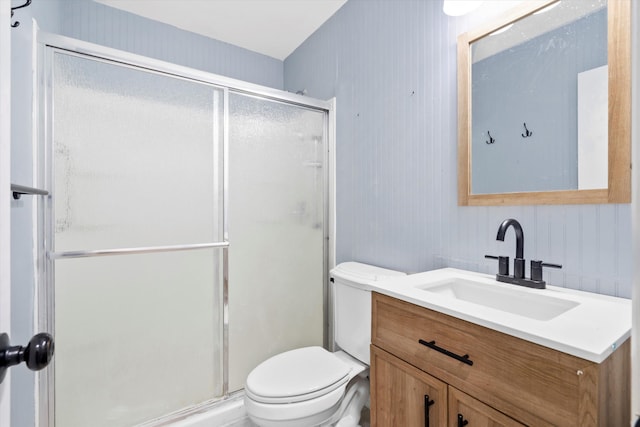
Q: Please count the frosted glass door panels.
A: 2